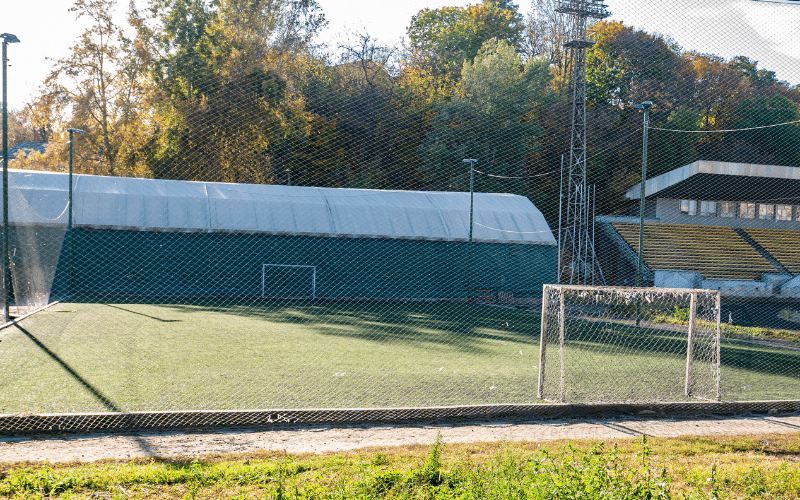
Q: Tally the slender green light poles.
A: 4